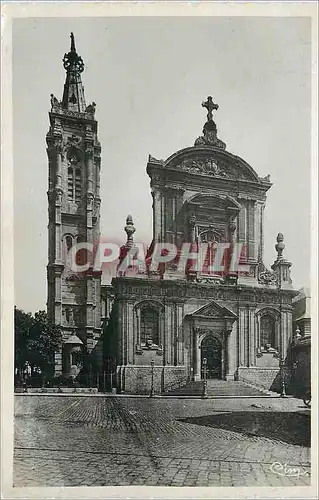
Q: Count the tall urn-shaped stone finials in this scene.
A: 2